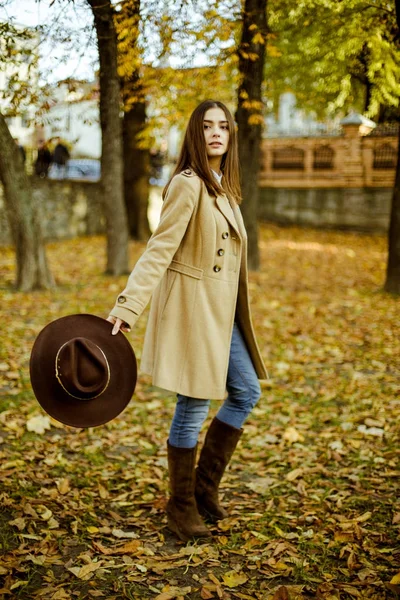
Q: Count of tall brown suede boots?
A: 2